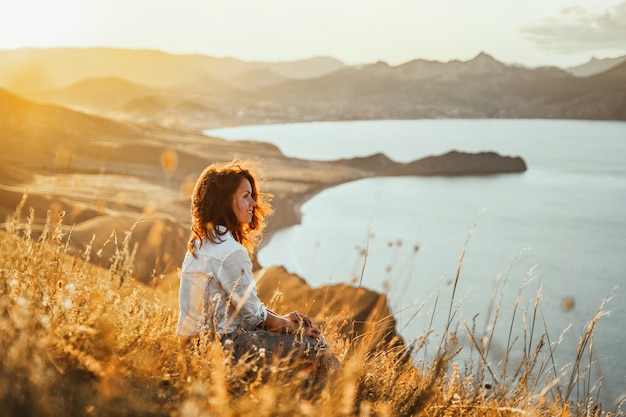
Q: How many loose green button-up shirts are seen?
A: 0